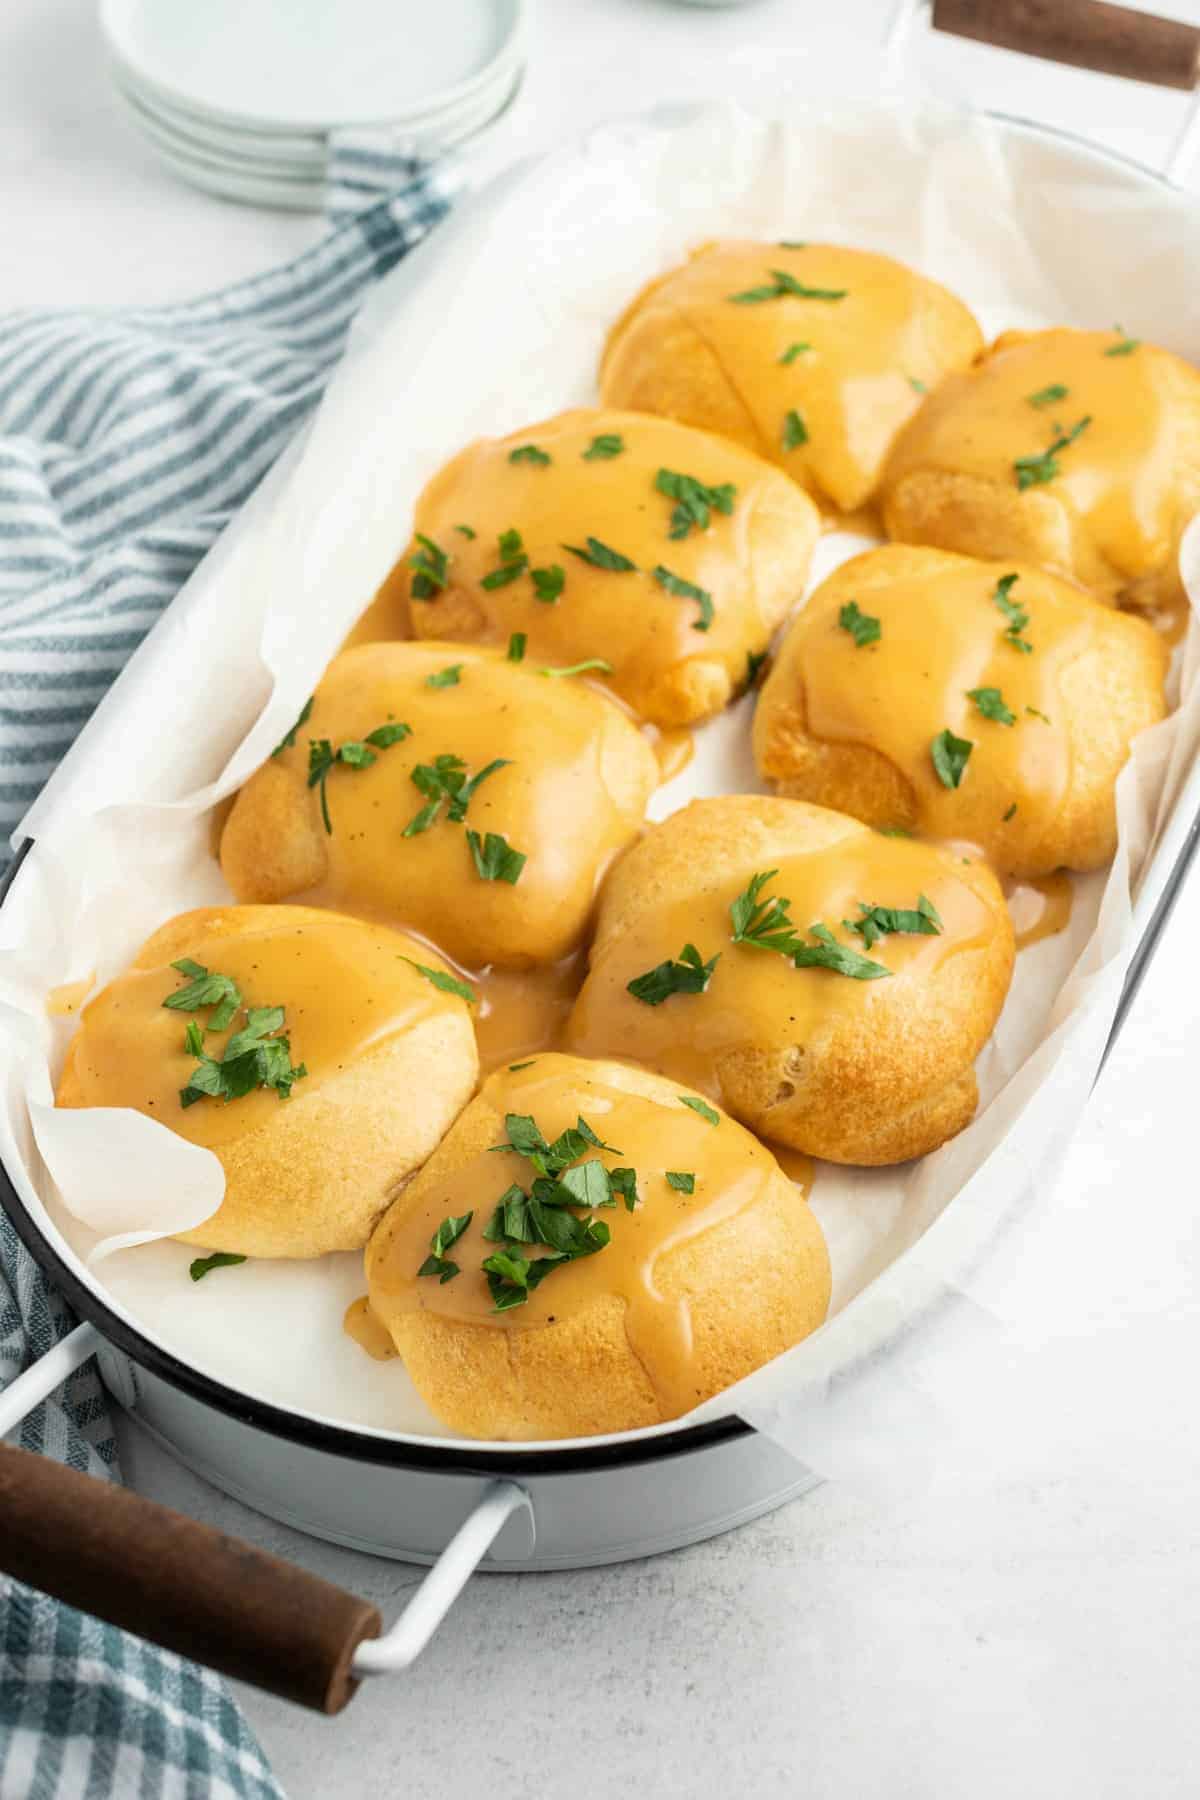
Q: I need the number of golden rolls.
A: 8